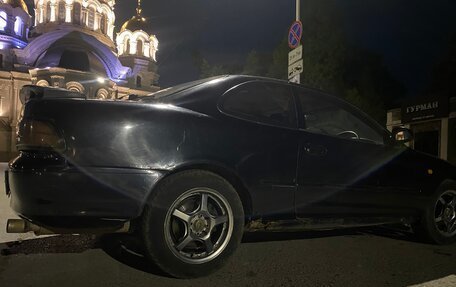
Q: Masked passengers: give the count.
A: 0